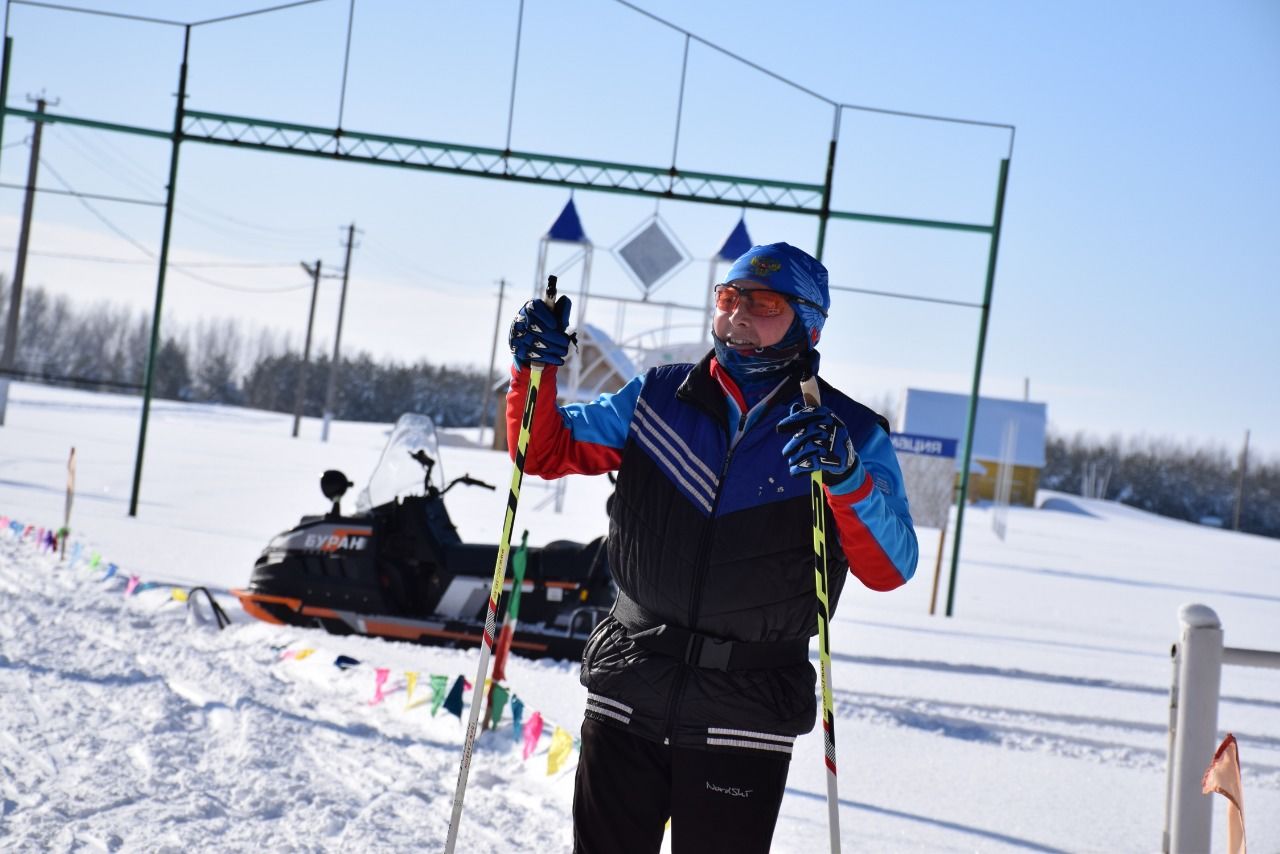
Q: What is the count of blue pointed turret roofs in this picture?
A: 2